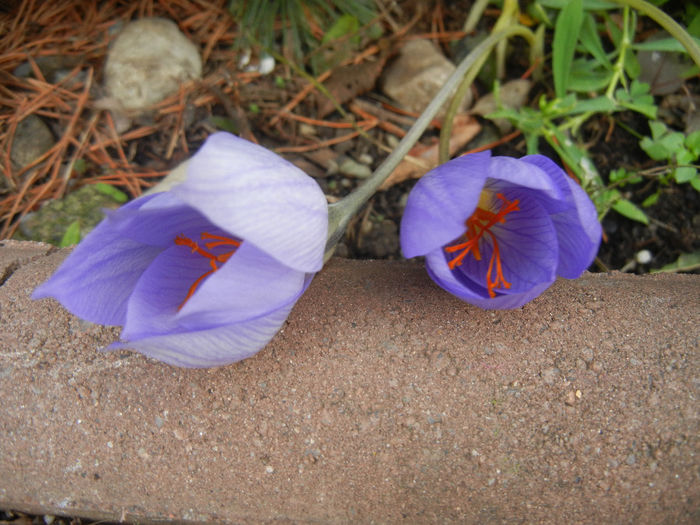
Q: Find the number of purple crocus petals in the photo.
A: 12